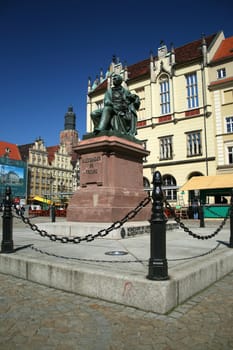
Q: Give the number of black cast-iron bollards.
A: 5